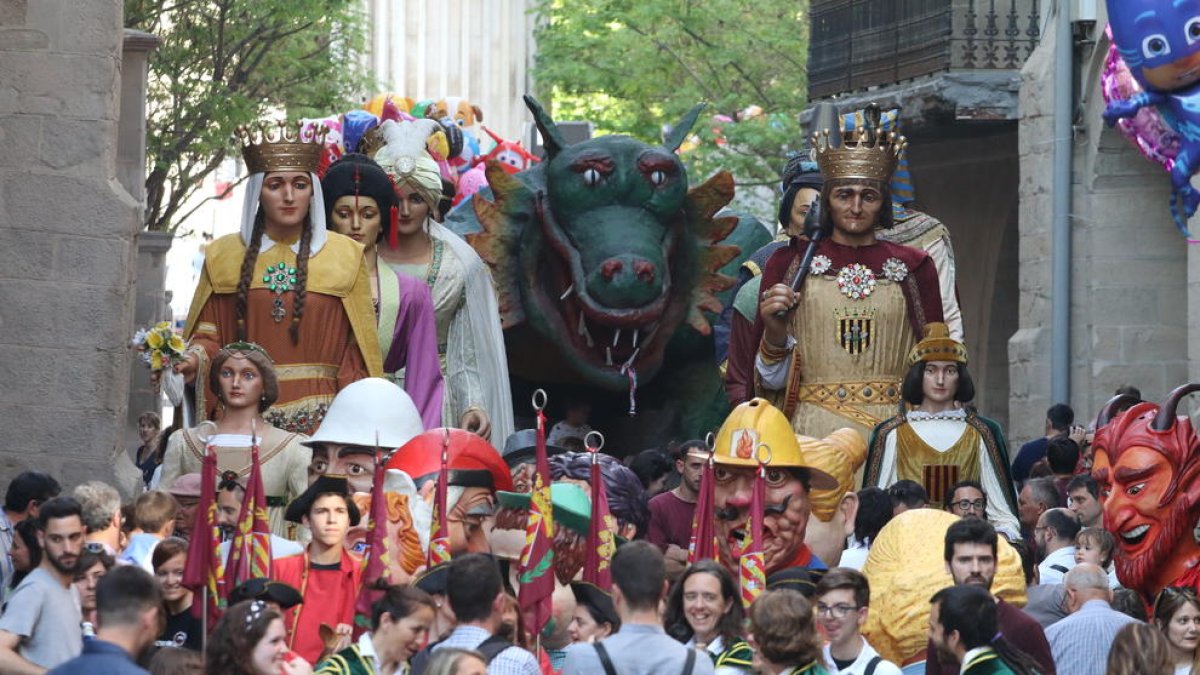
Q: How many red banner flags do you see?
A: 8